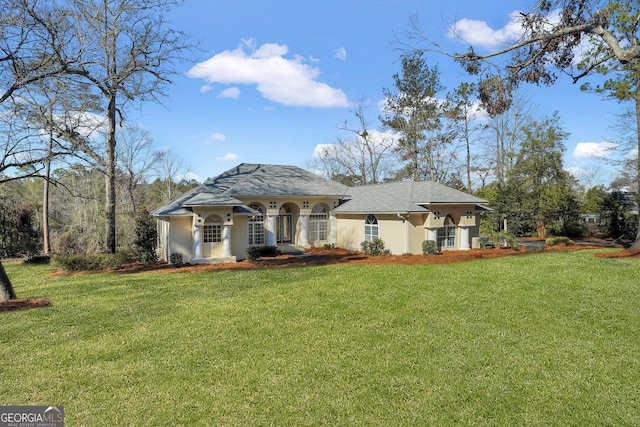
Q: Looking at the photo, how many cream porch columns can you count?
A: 7